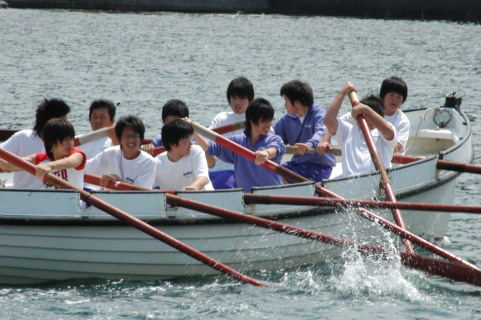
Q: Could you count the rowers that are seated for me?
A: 11